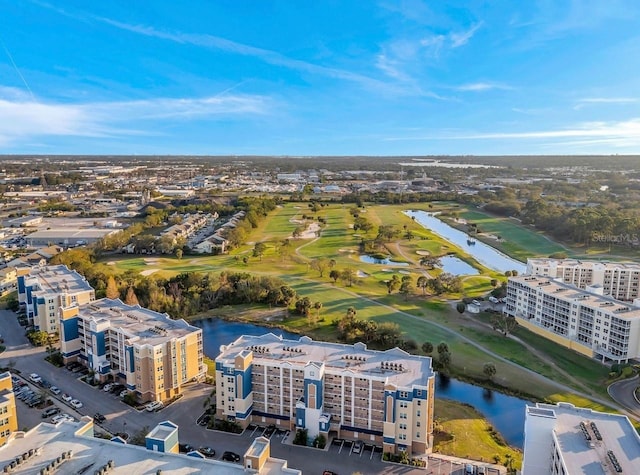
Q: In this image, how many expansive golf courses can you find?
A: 1